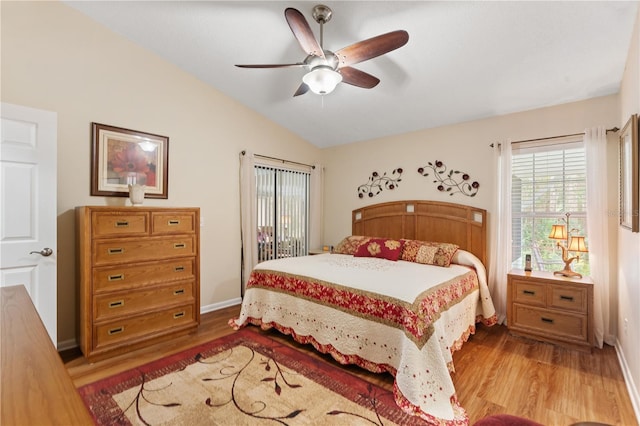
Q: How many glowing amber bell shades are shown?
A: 2